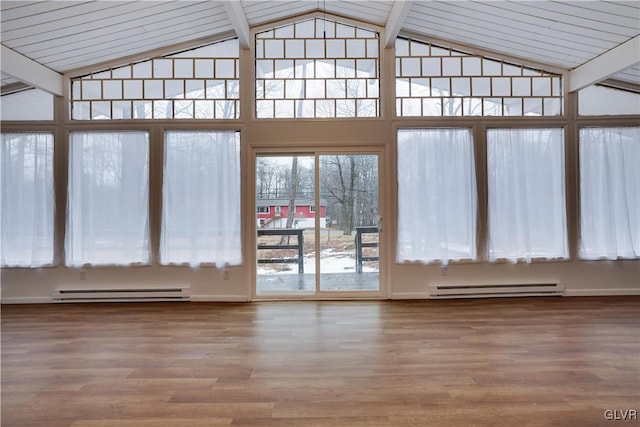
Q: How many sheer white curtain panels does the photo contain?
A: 6